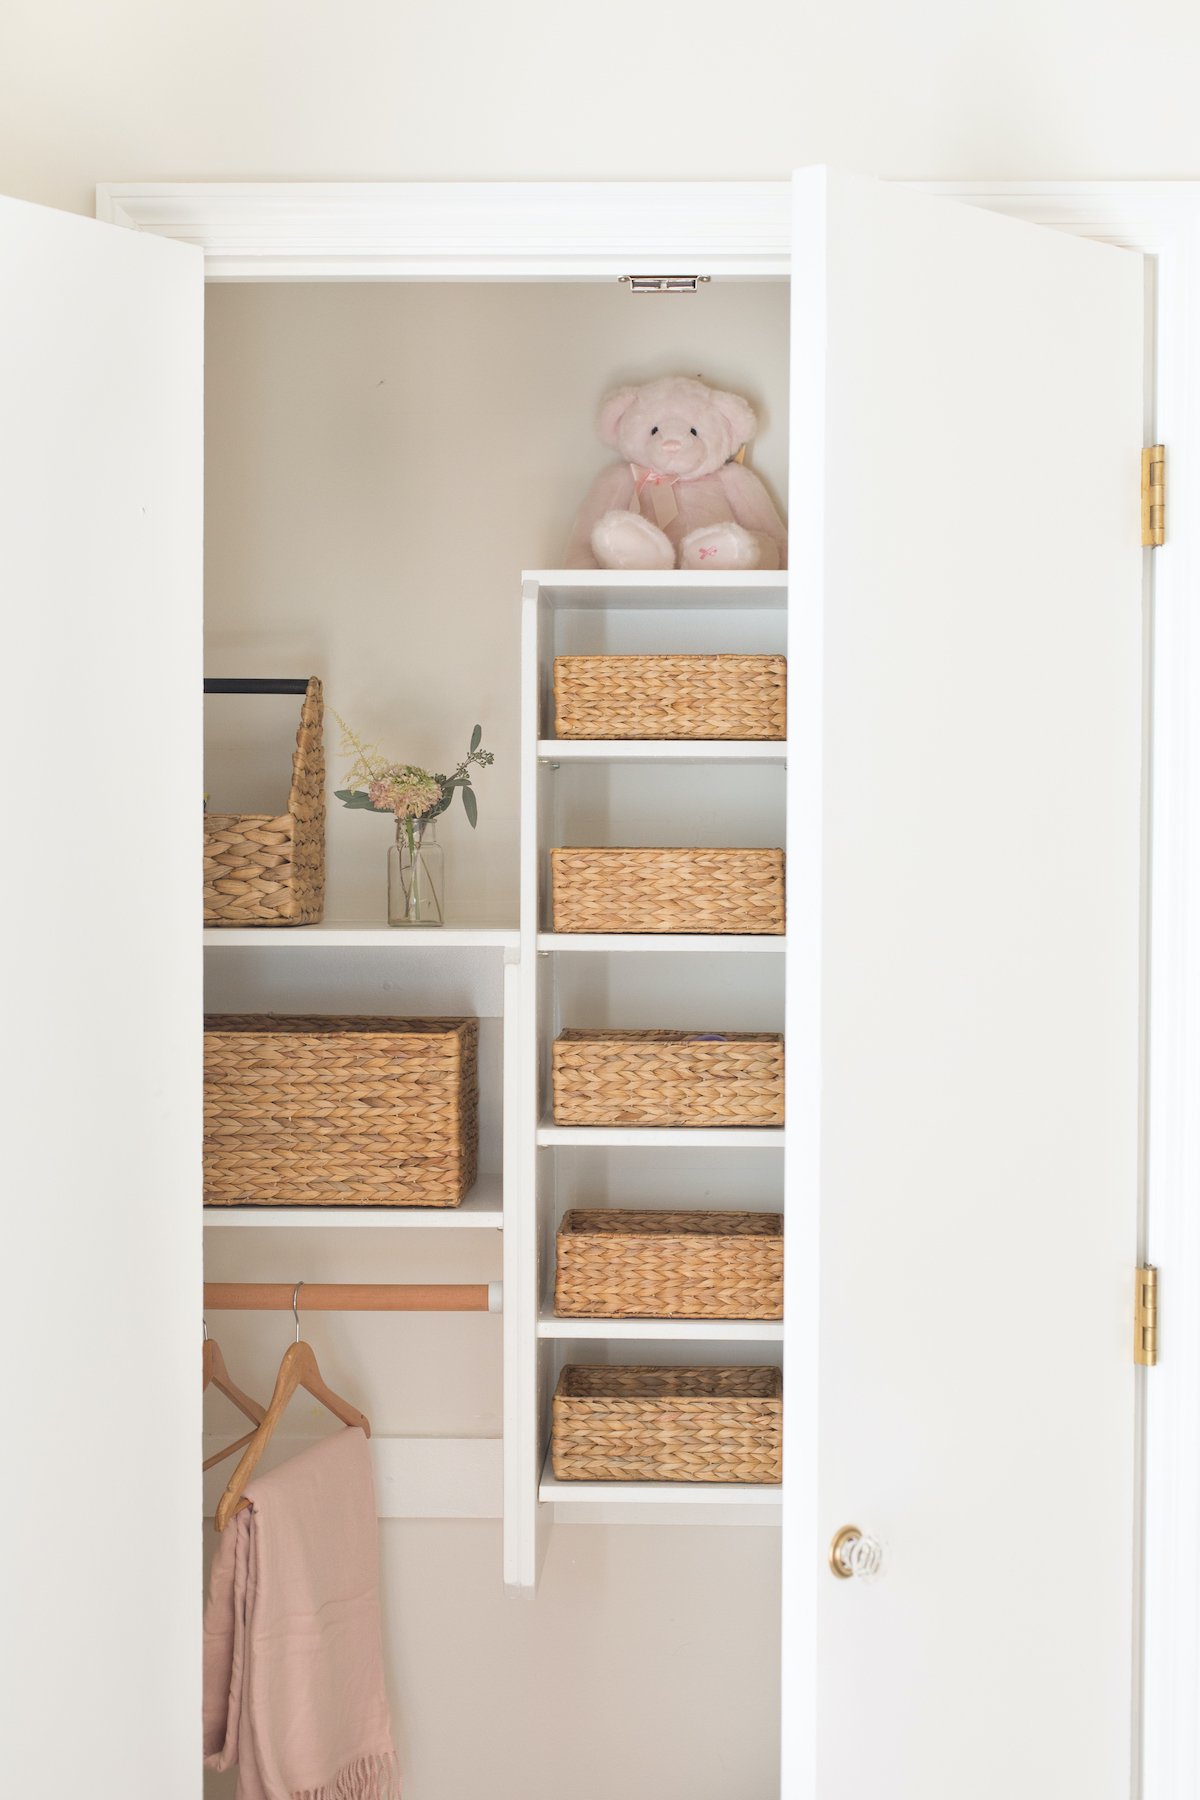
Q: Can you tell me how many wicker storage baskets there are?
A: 7